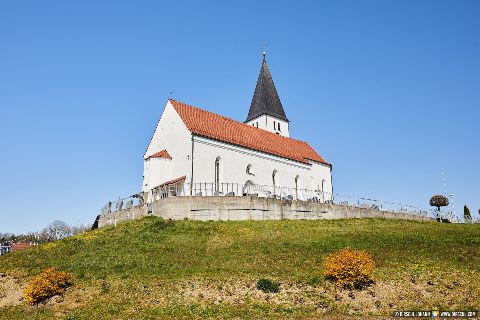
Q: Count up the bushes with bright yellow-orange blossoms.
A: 2